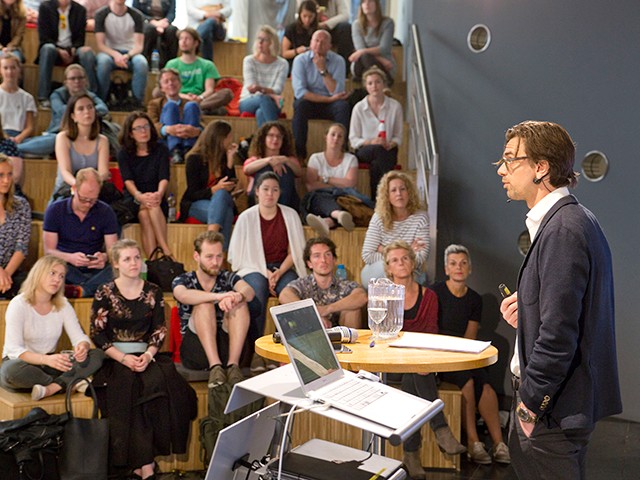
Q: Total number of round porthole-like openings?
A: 3